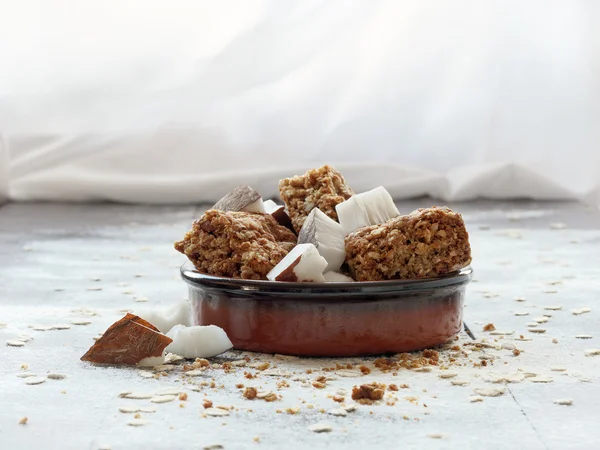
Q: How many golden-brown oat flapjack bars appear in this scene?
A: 3